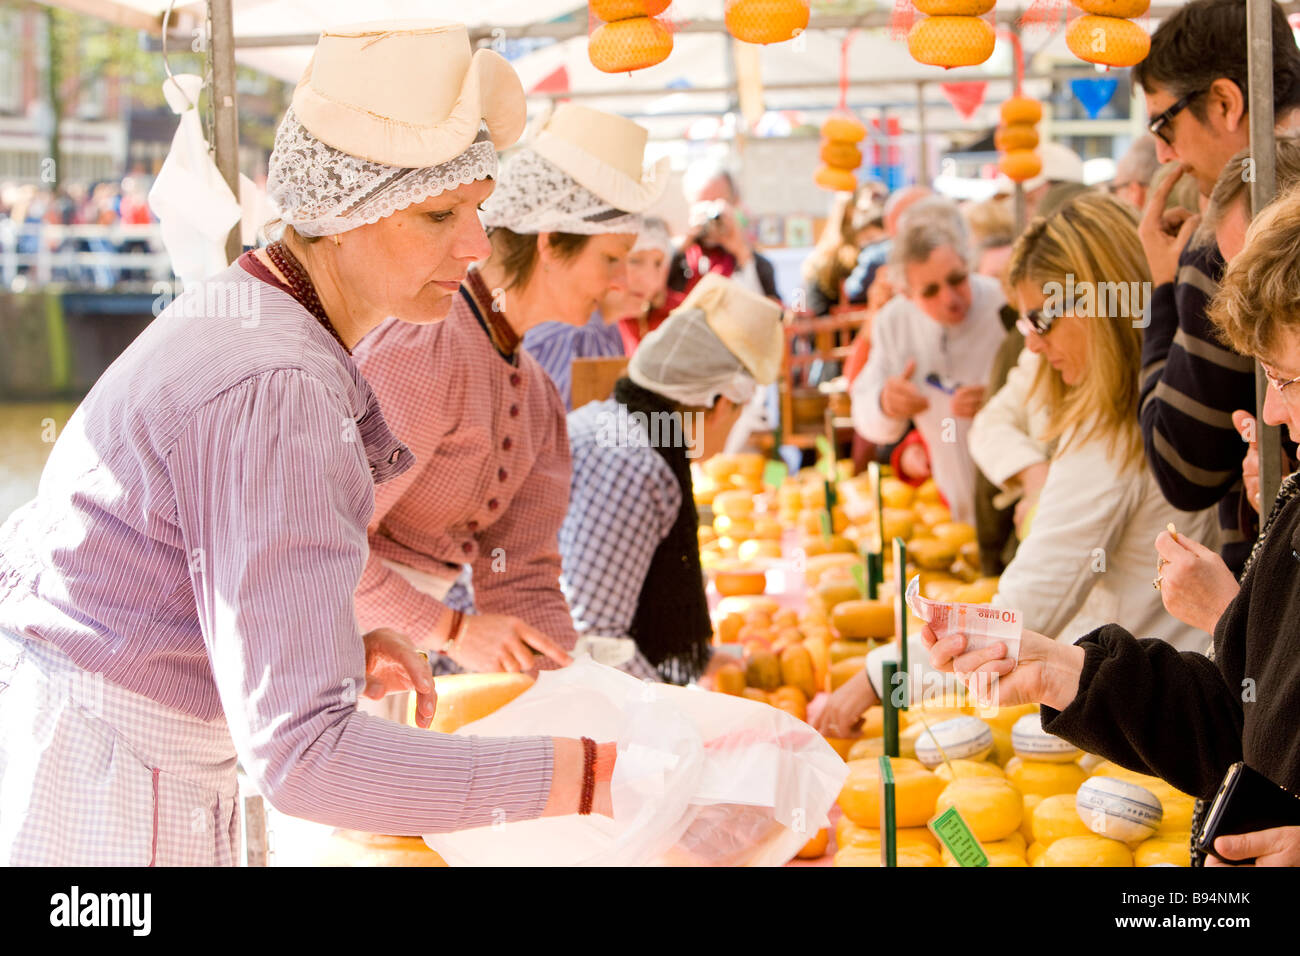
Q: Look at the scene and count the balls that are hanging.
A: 13